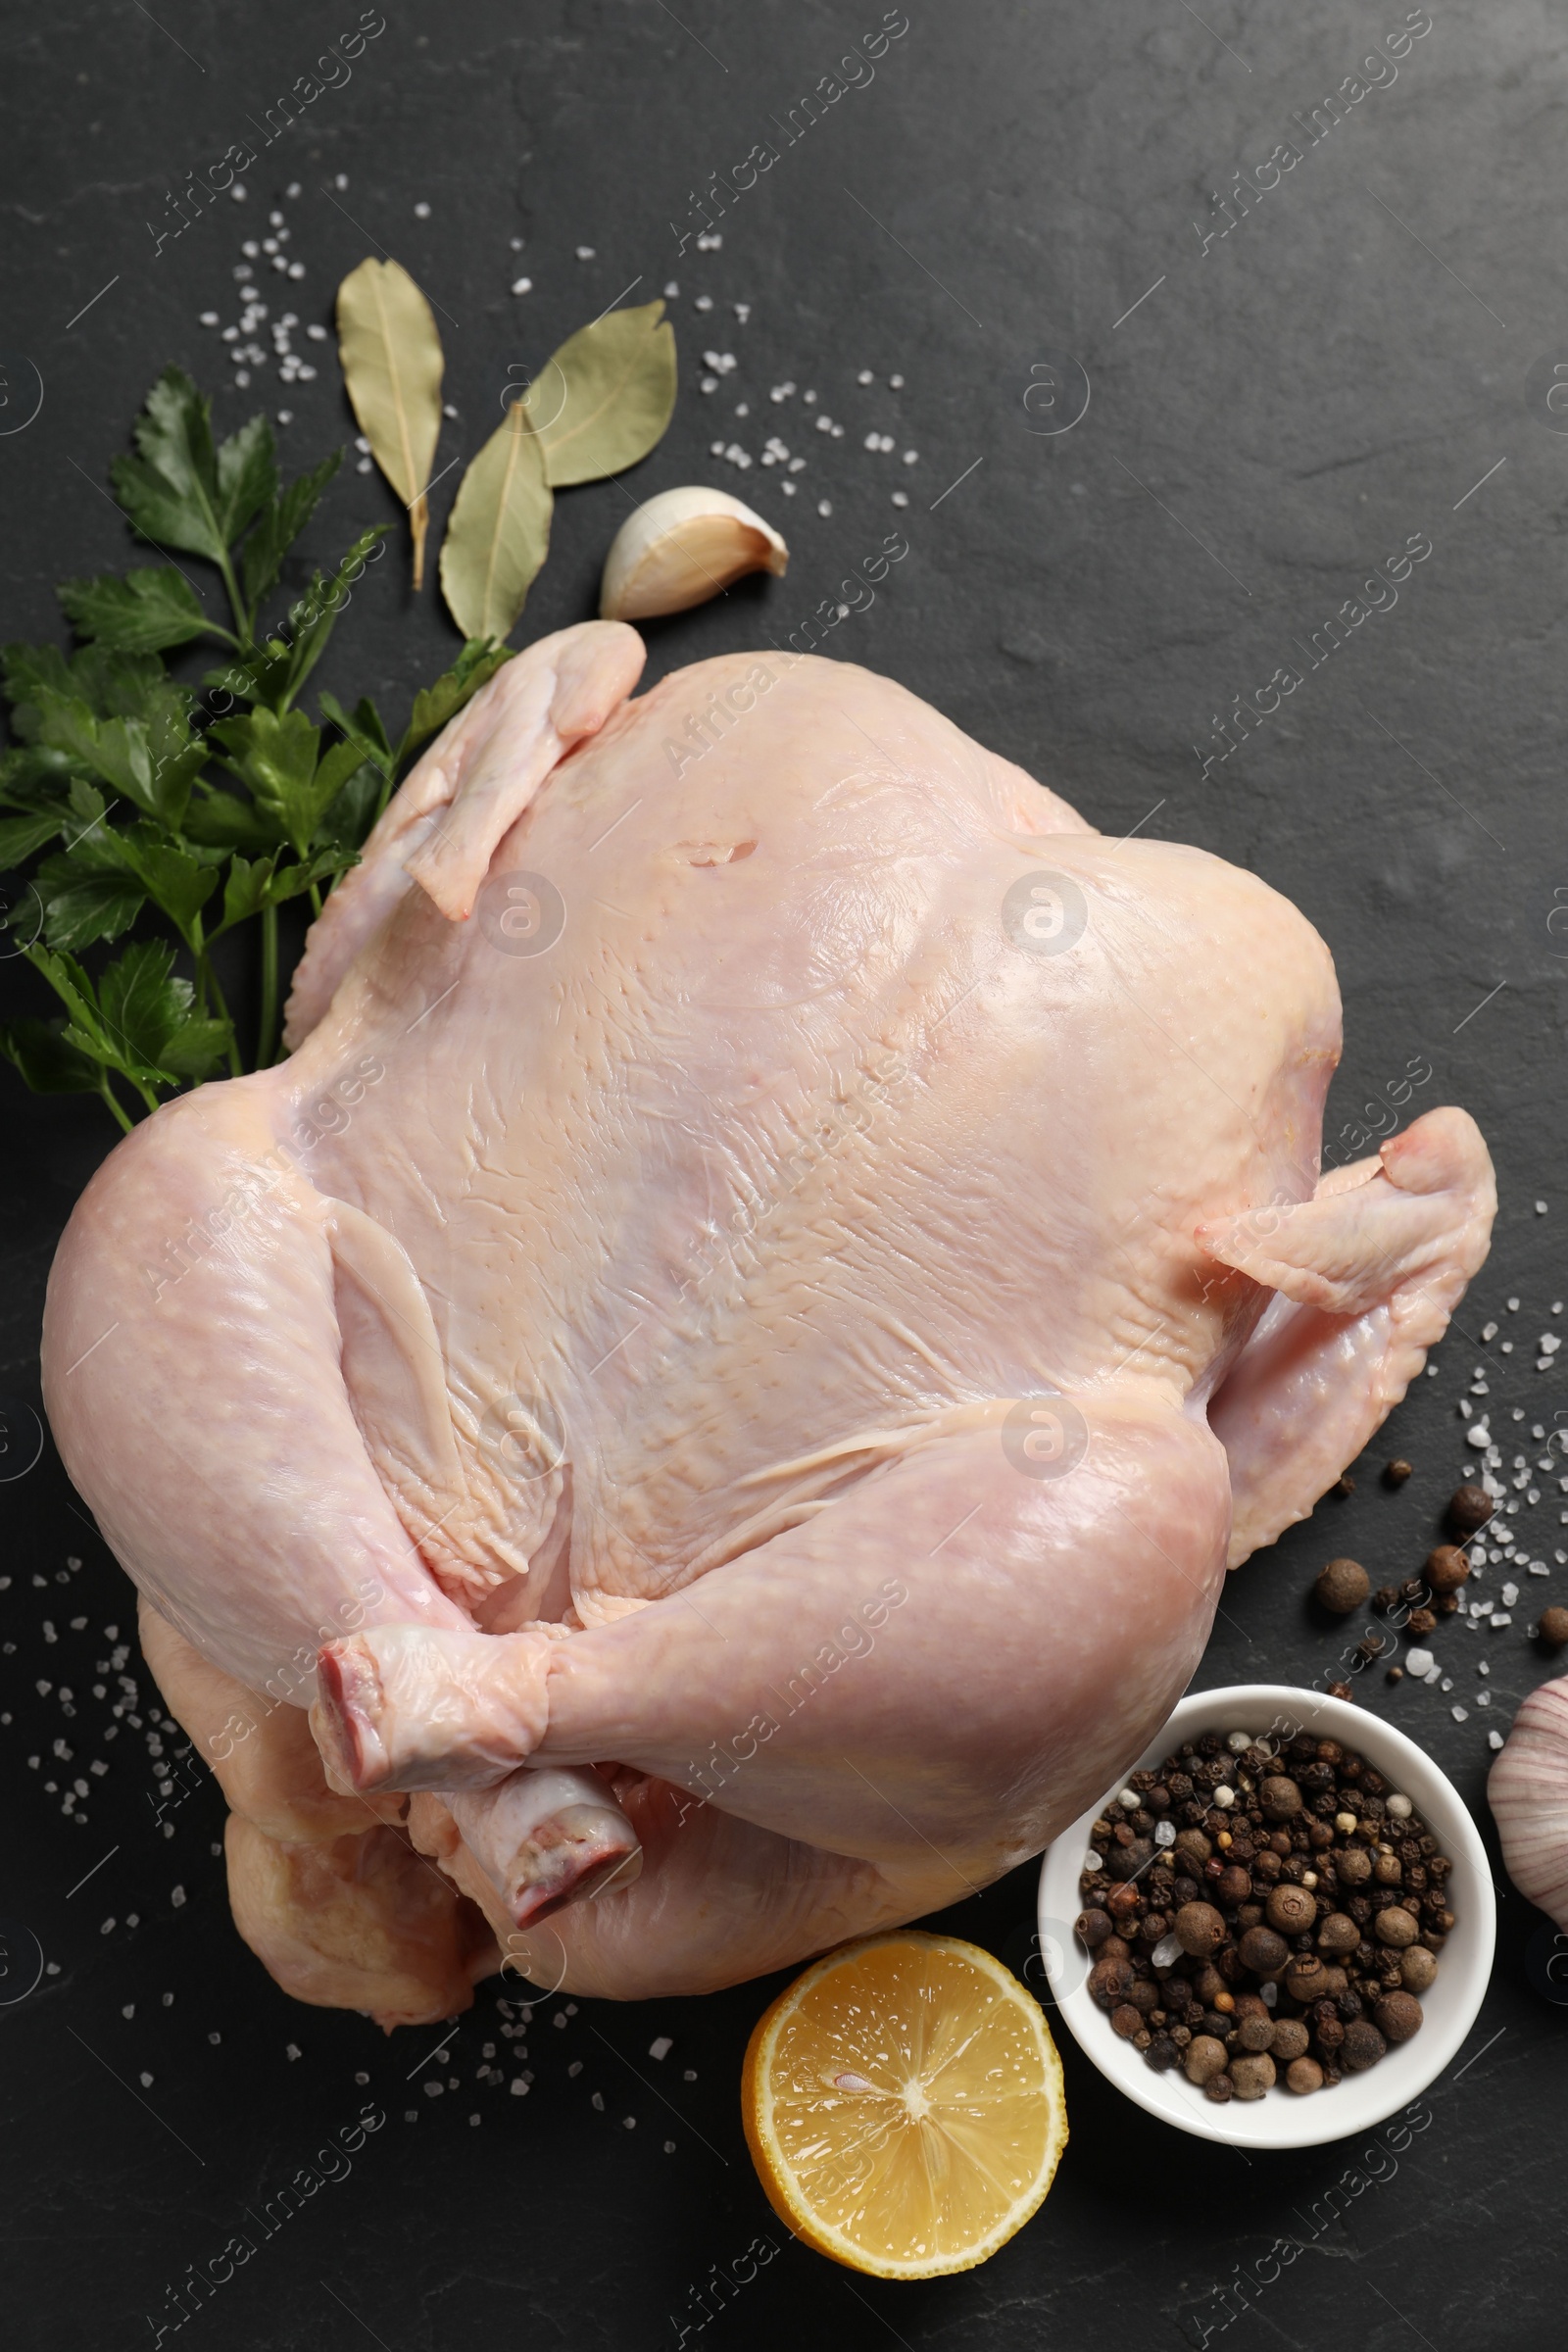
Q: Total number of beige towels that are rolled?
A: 0